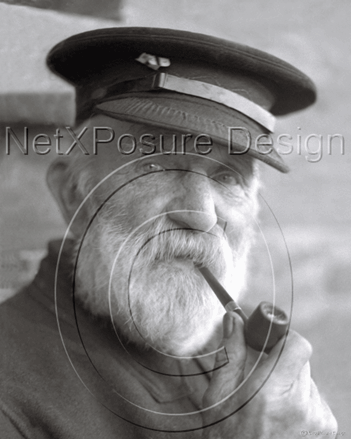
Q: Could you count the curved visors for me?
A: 1